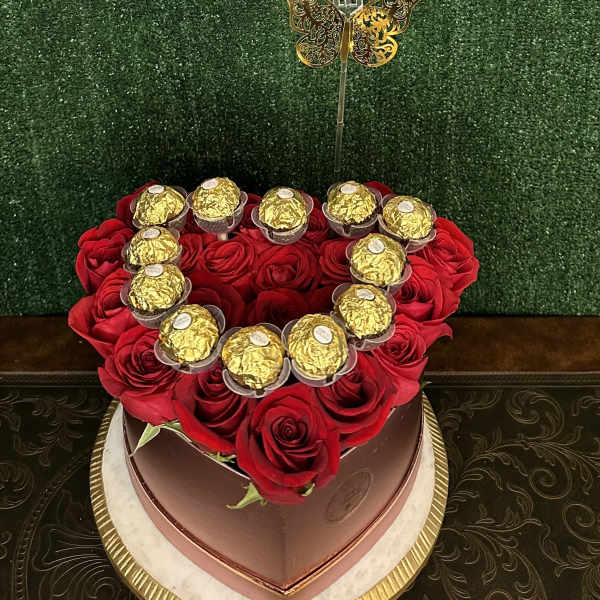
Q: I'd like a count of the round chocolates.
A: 12